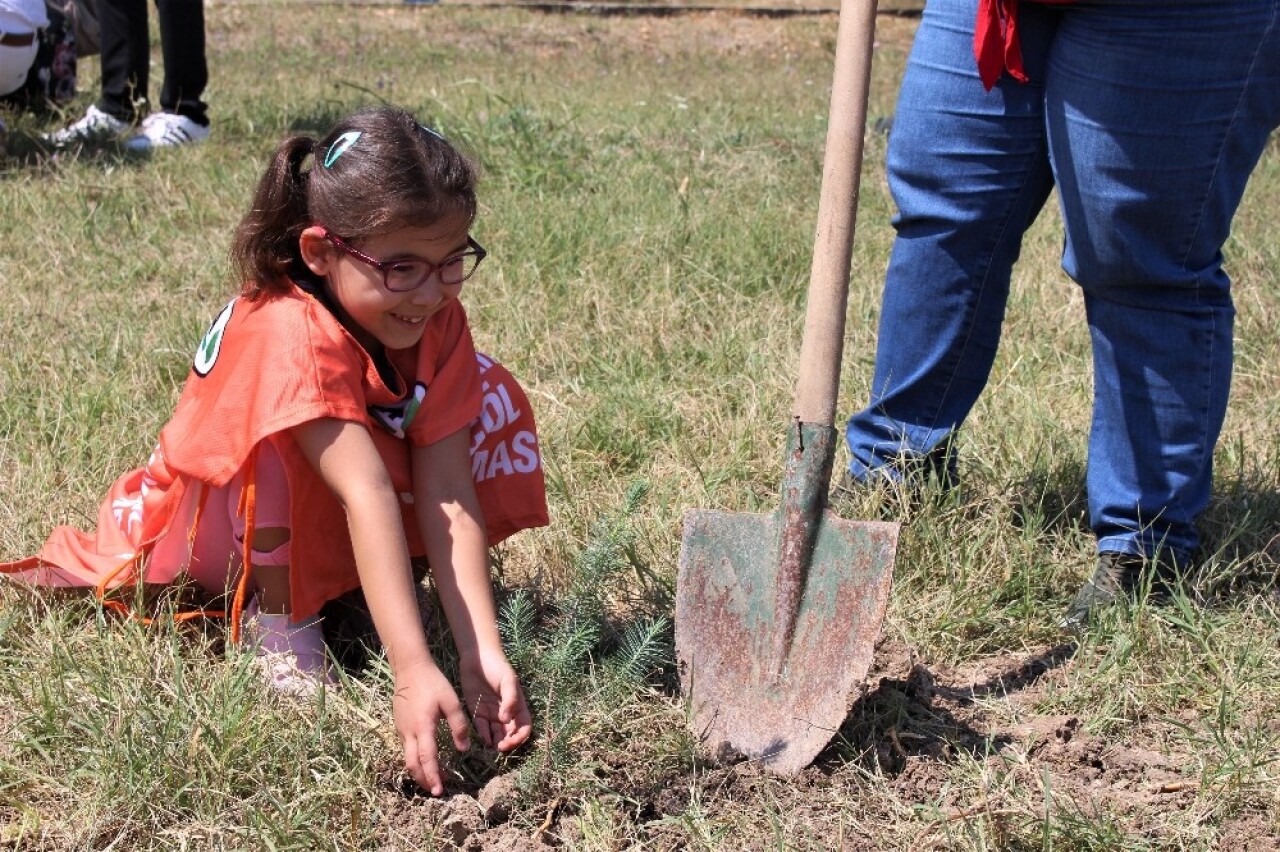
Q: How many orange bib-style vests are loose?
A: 1